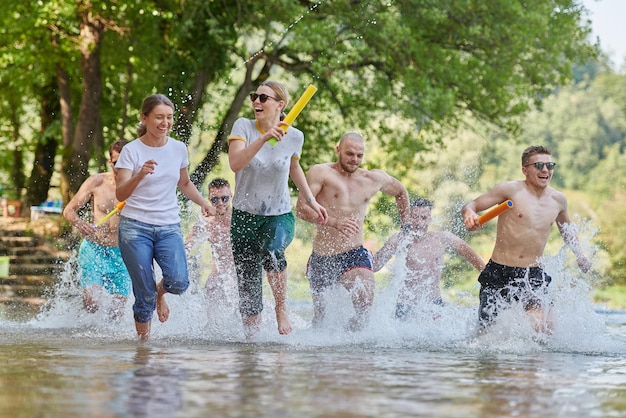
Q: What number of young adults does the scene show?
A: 7